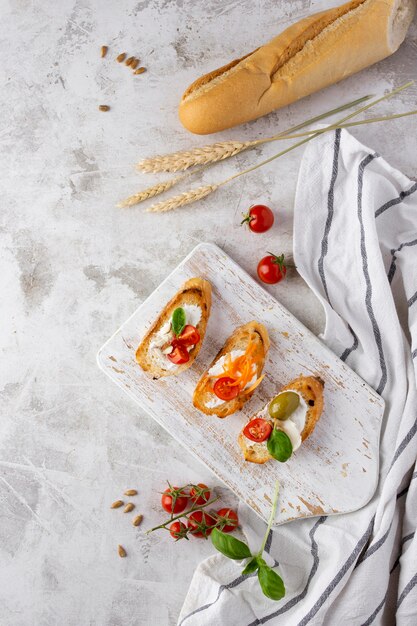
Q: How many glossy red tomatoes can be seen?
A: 7